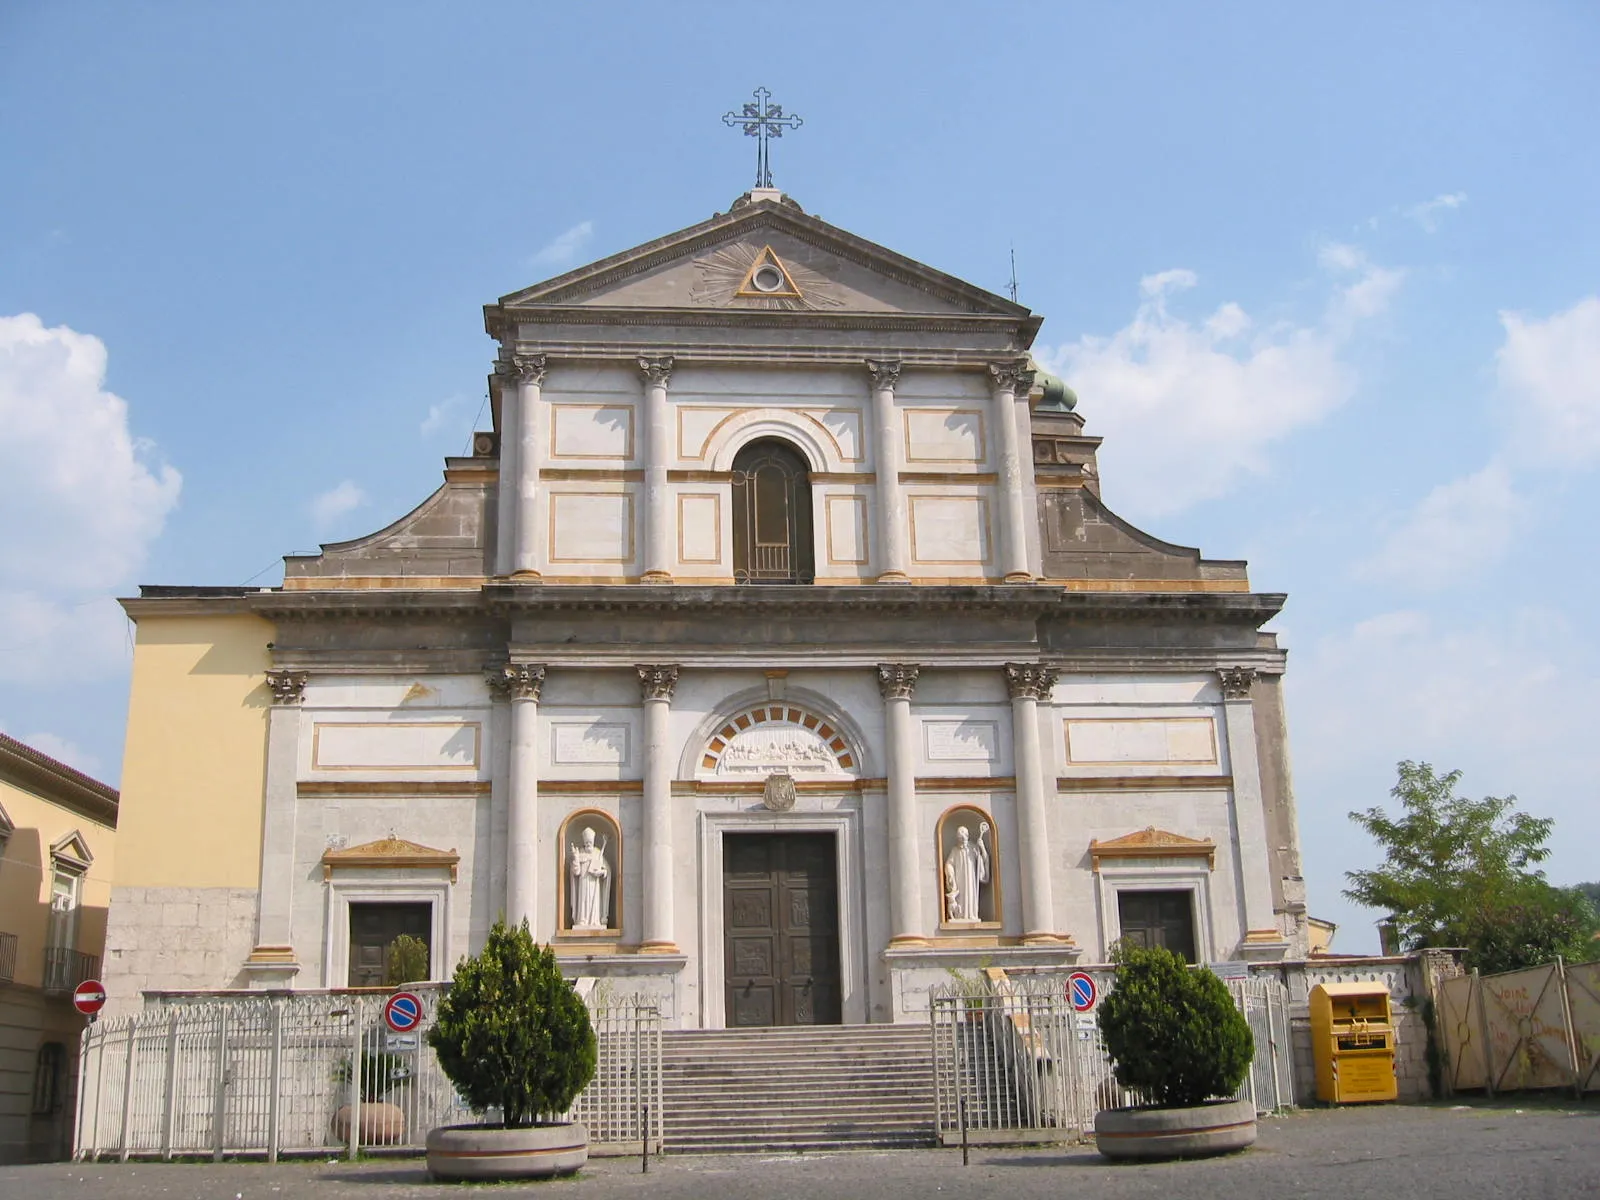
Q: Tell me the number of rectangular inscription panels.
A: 2